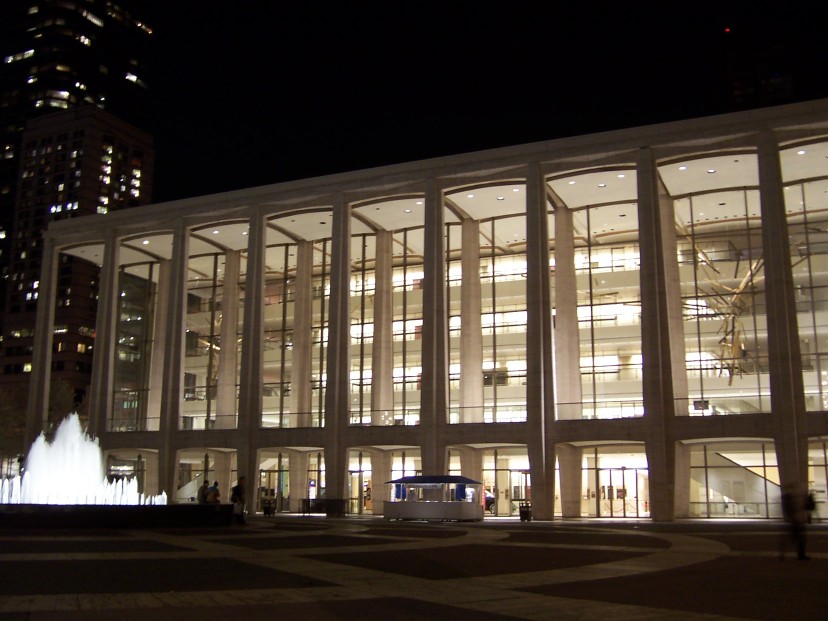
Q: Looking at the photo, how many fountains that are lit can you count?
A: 1